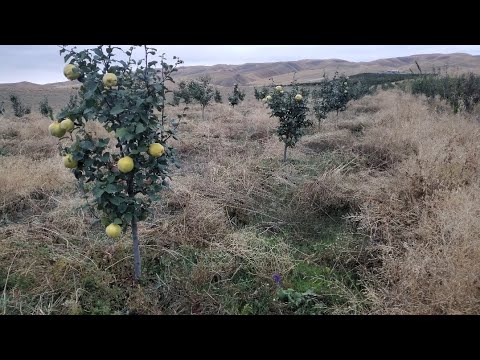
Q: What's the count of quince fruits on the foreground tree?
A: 8